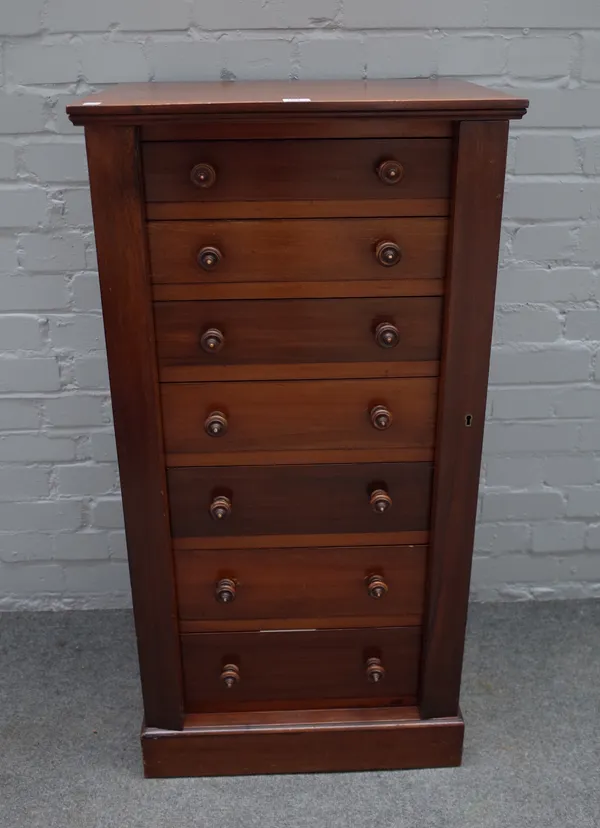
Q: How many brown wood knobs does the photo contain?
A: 14